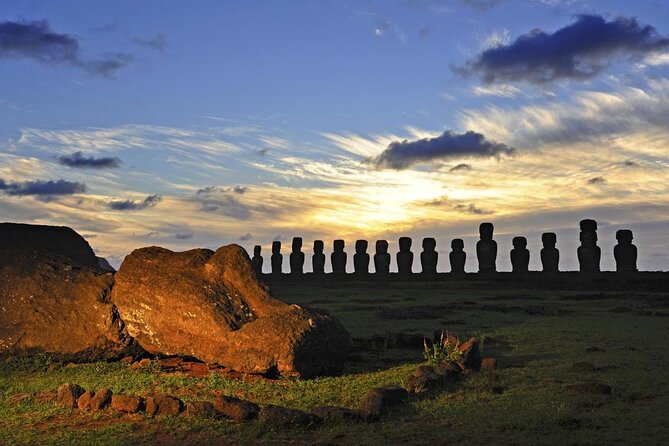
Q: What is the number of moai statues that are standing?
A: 15